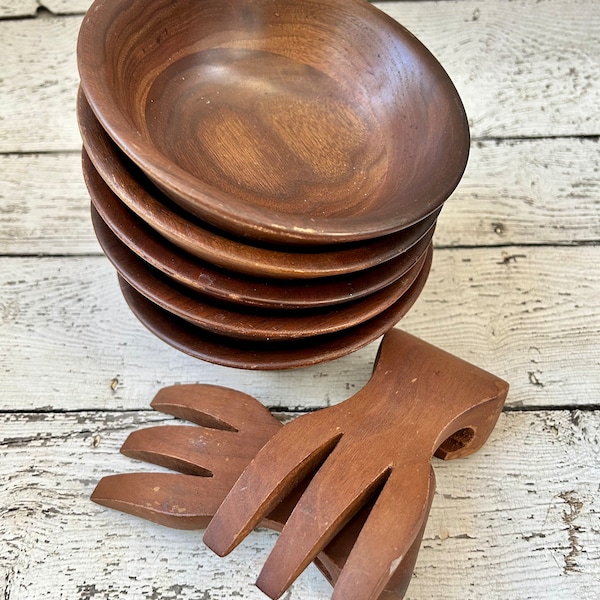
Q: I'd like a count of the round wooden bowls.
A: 5